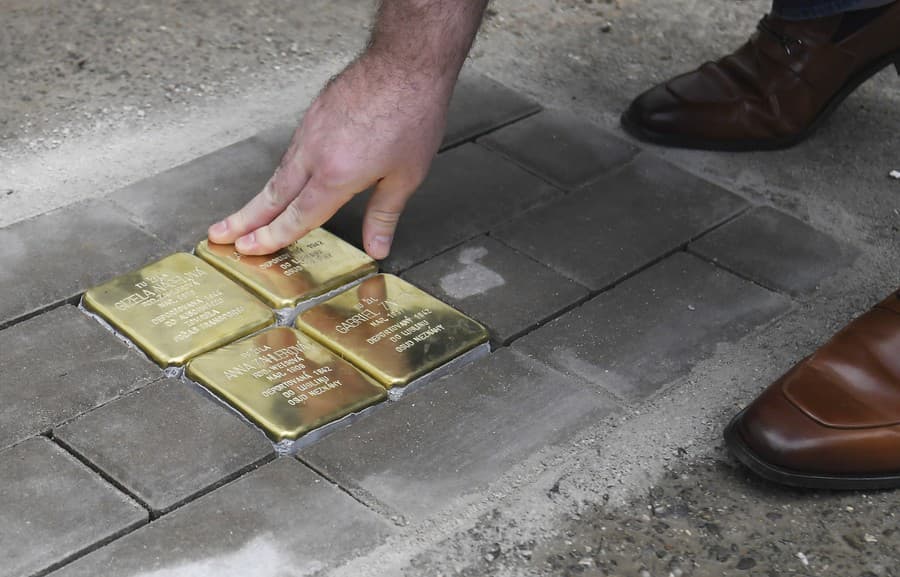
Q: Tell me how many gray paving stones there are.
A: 14